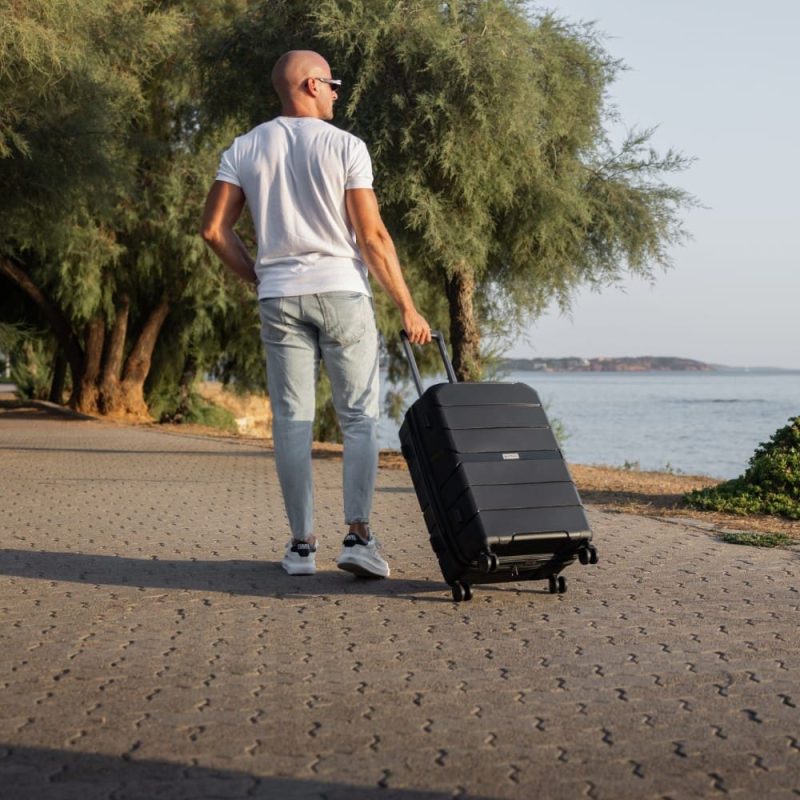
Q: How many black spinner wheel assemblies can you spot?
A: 4